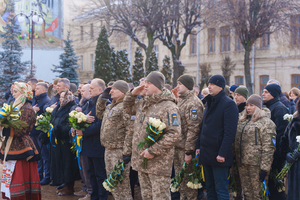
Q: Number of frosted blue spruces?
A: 2